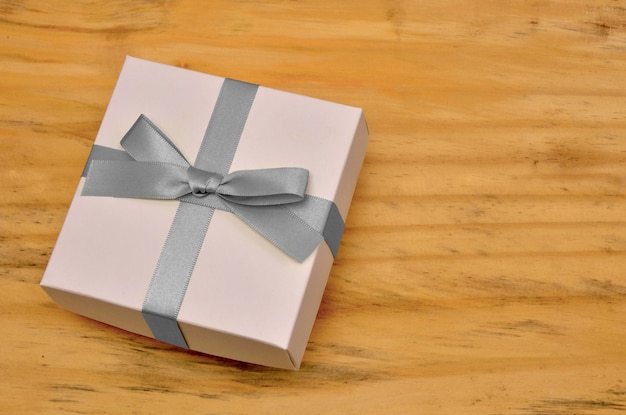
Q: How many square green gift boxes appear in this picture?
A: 0